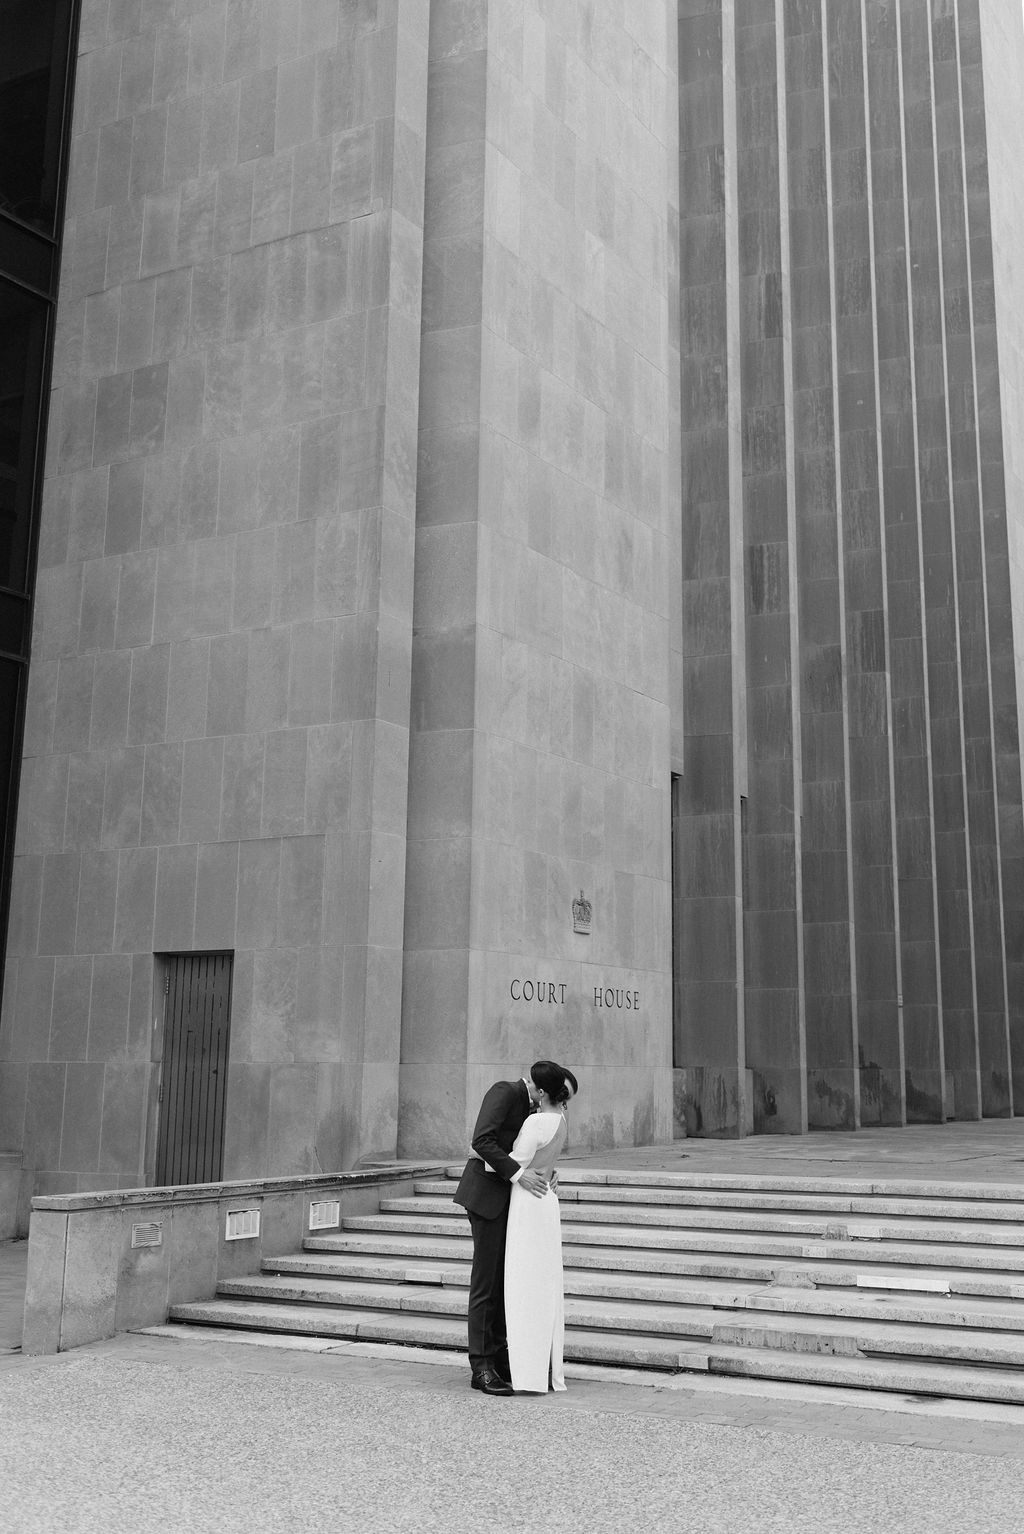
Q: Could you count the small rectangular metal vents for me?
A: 3